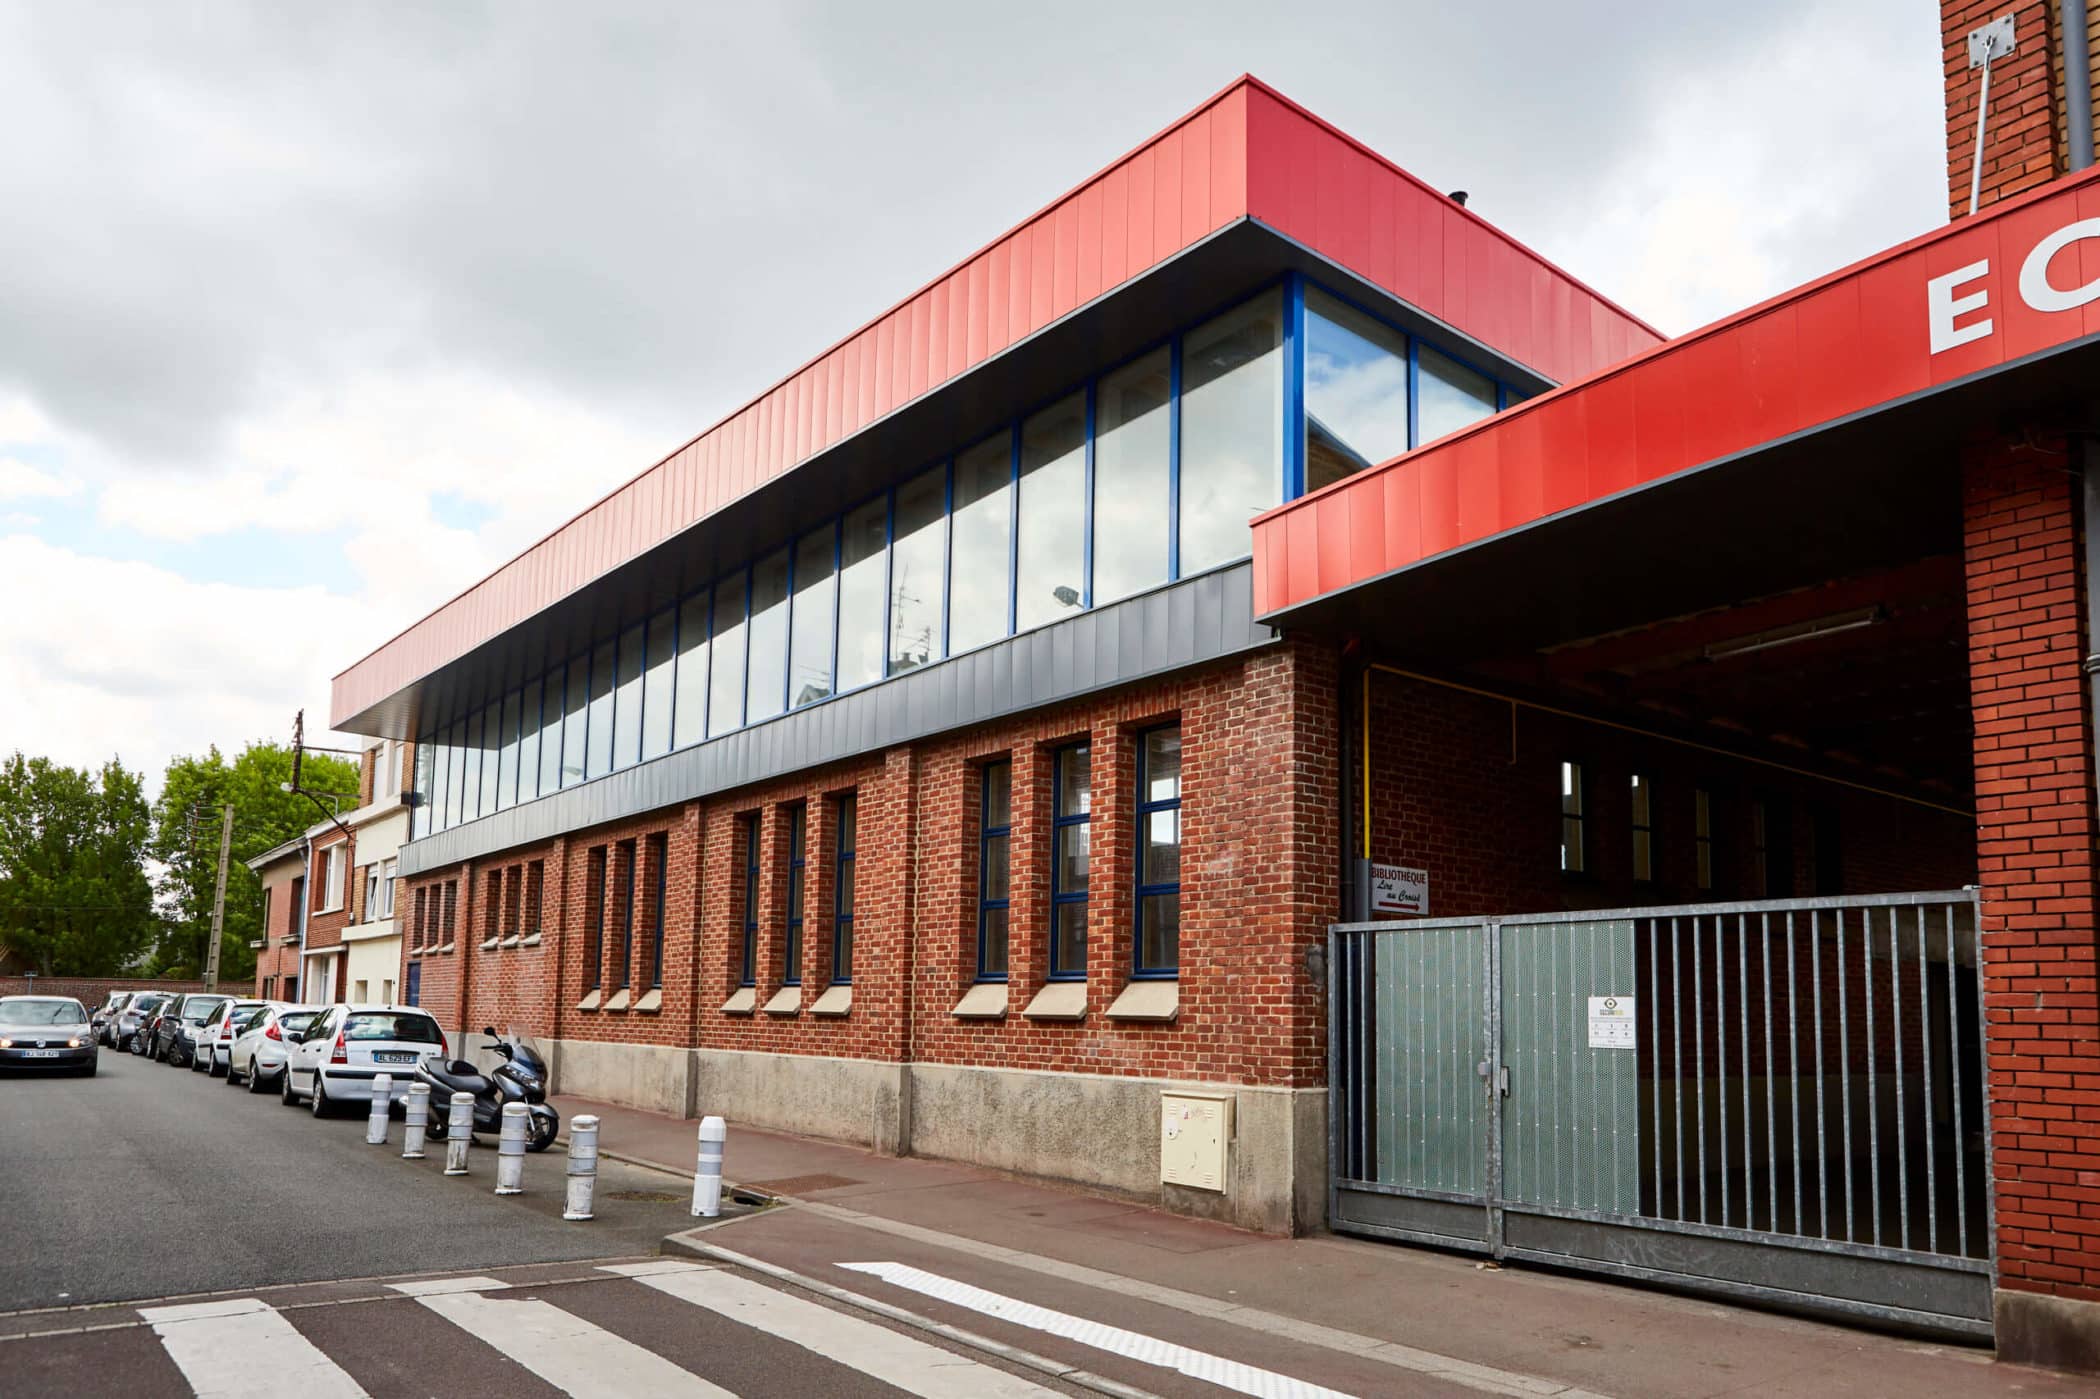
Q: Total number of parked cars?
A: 7